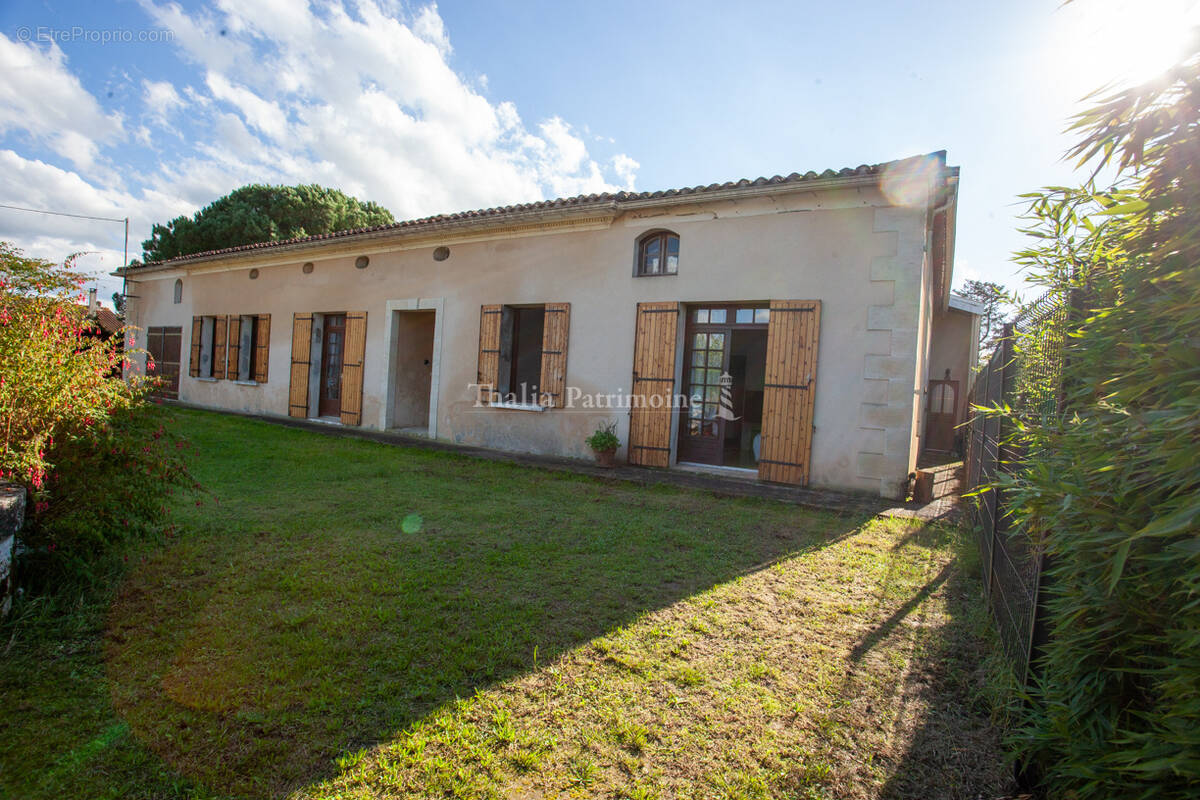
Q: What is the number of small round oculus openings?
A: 4